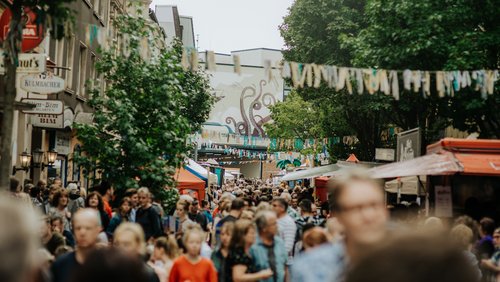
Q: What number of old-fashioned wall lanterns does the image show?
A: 3